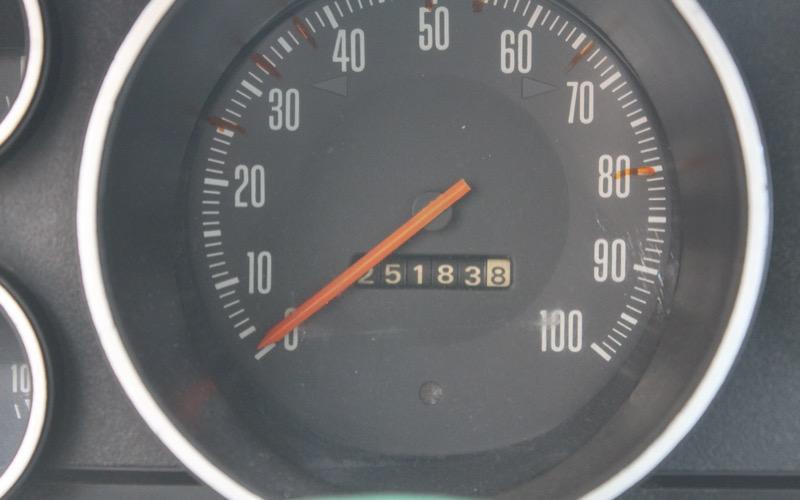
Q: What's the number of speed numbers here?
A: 11